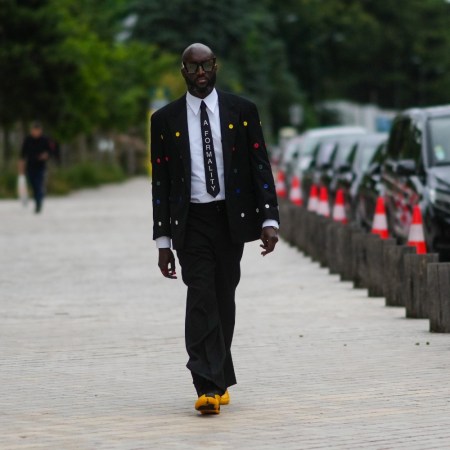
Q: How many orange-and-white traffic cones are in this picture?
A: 7